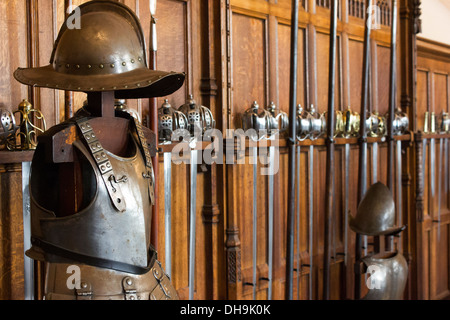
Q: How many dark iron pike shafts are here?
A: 4